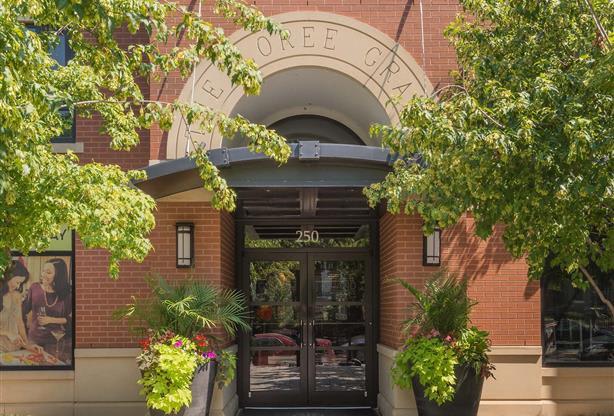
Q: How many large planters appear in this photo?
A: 2